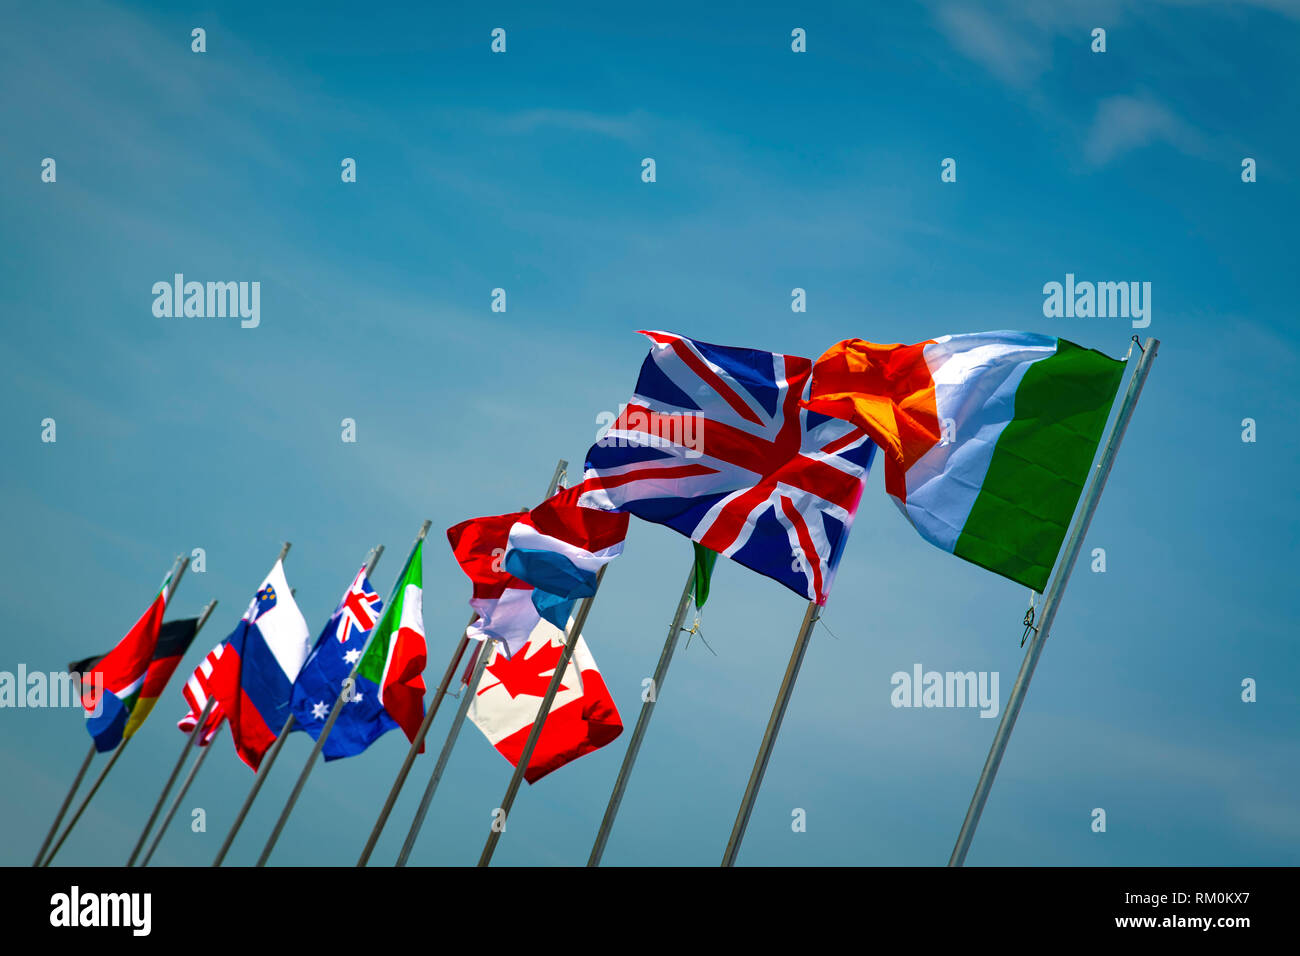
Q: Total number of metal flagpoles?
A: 12